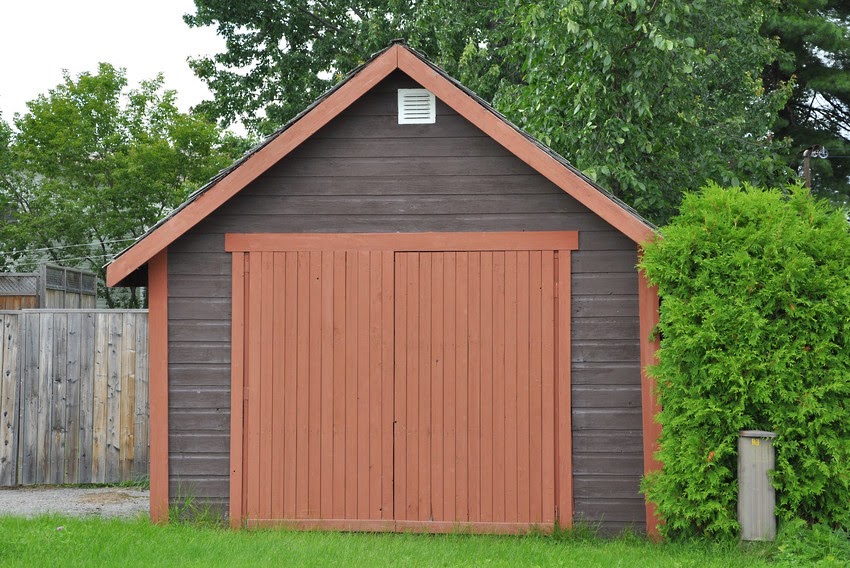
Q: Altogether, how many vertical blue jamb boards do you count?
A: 0